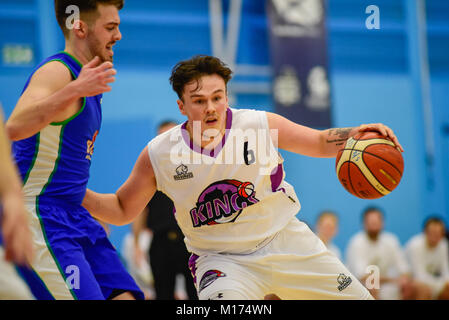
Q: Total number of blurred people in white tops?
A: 3